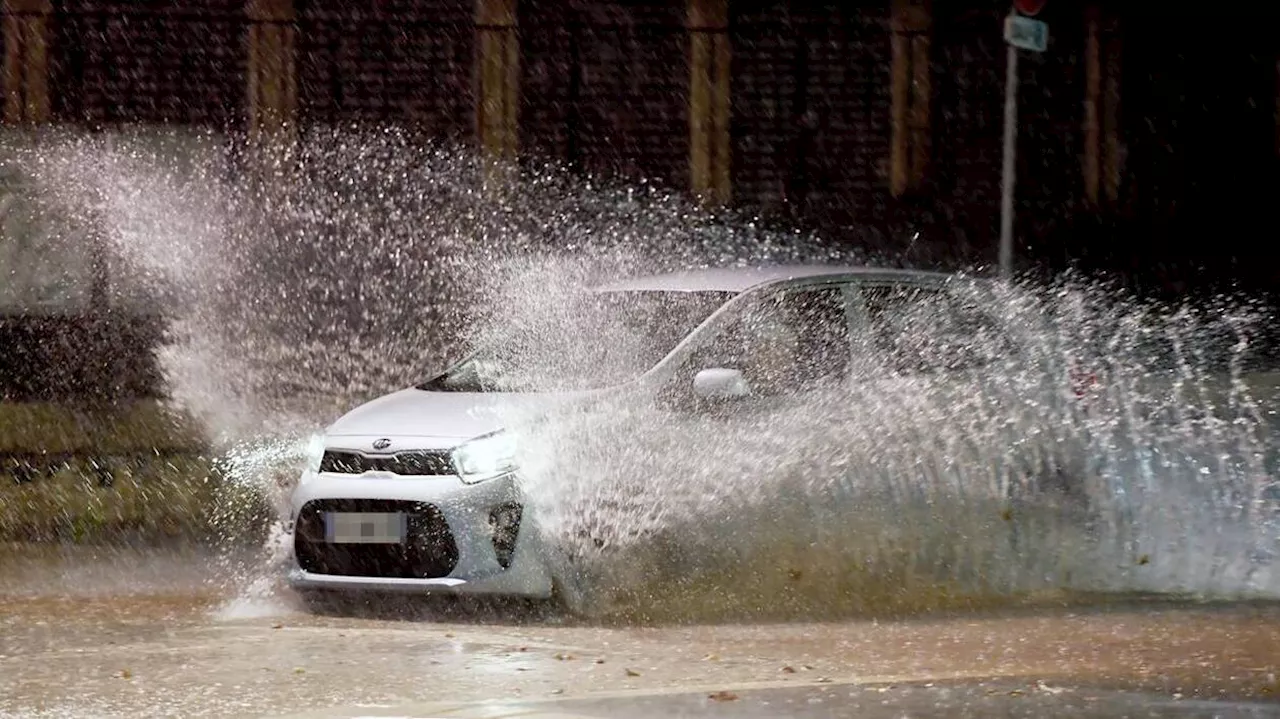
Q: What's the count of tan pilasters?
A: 6